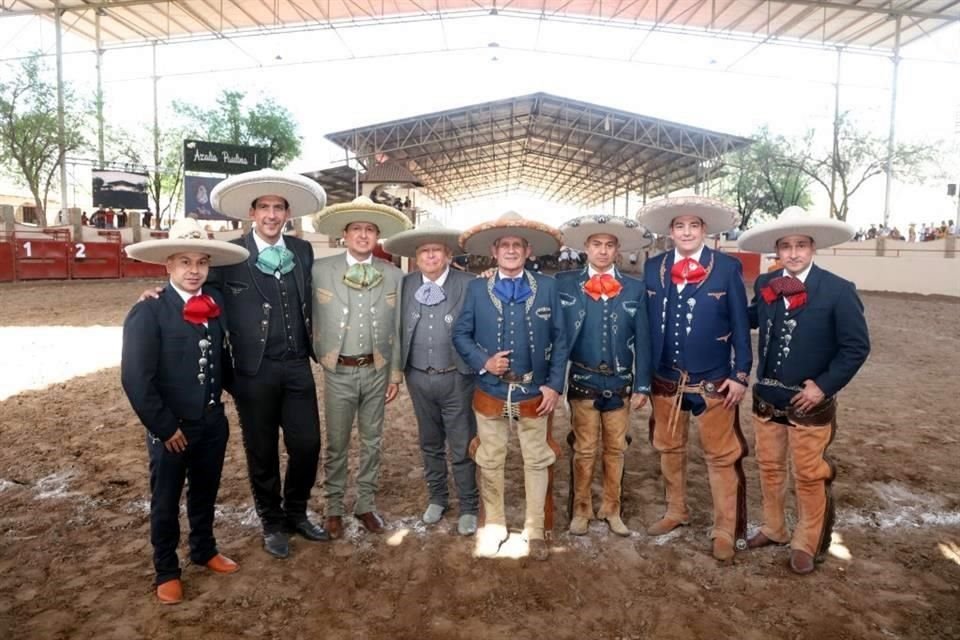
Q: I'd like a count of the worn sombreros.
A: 8